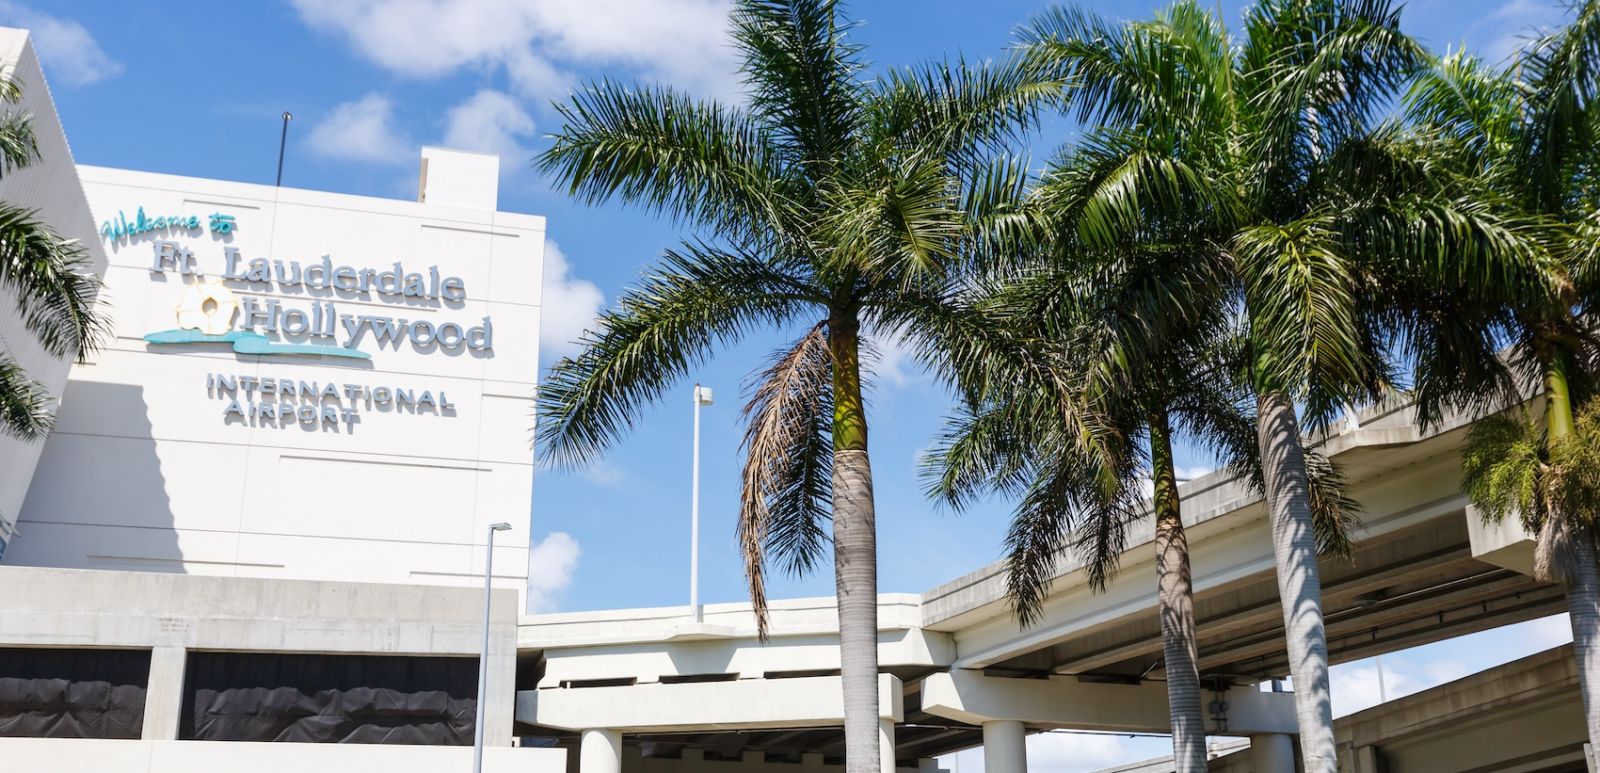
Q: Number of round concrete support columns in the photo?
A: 4